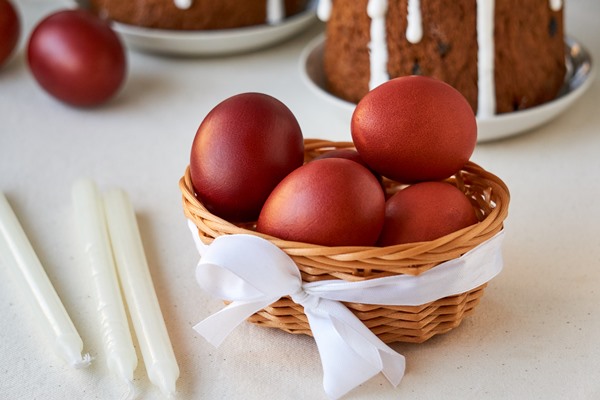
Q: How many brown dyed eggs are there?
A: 7